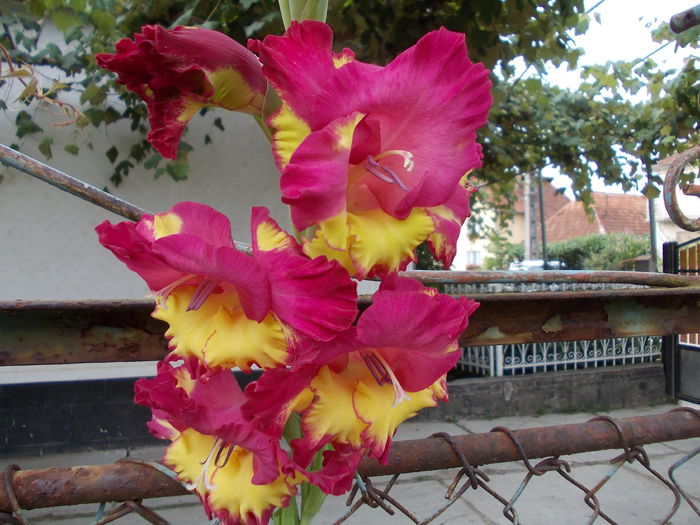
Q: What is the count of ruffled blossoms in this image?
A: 5